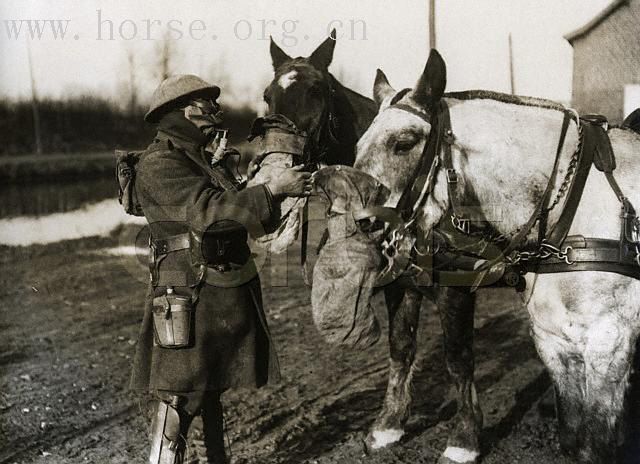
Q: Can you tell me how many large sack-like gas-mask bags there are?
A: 2